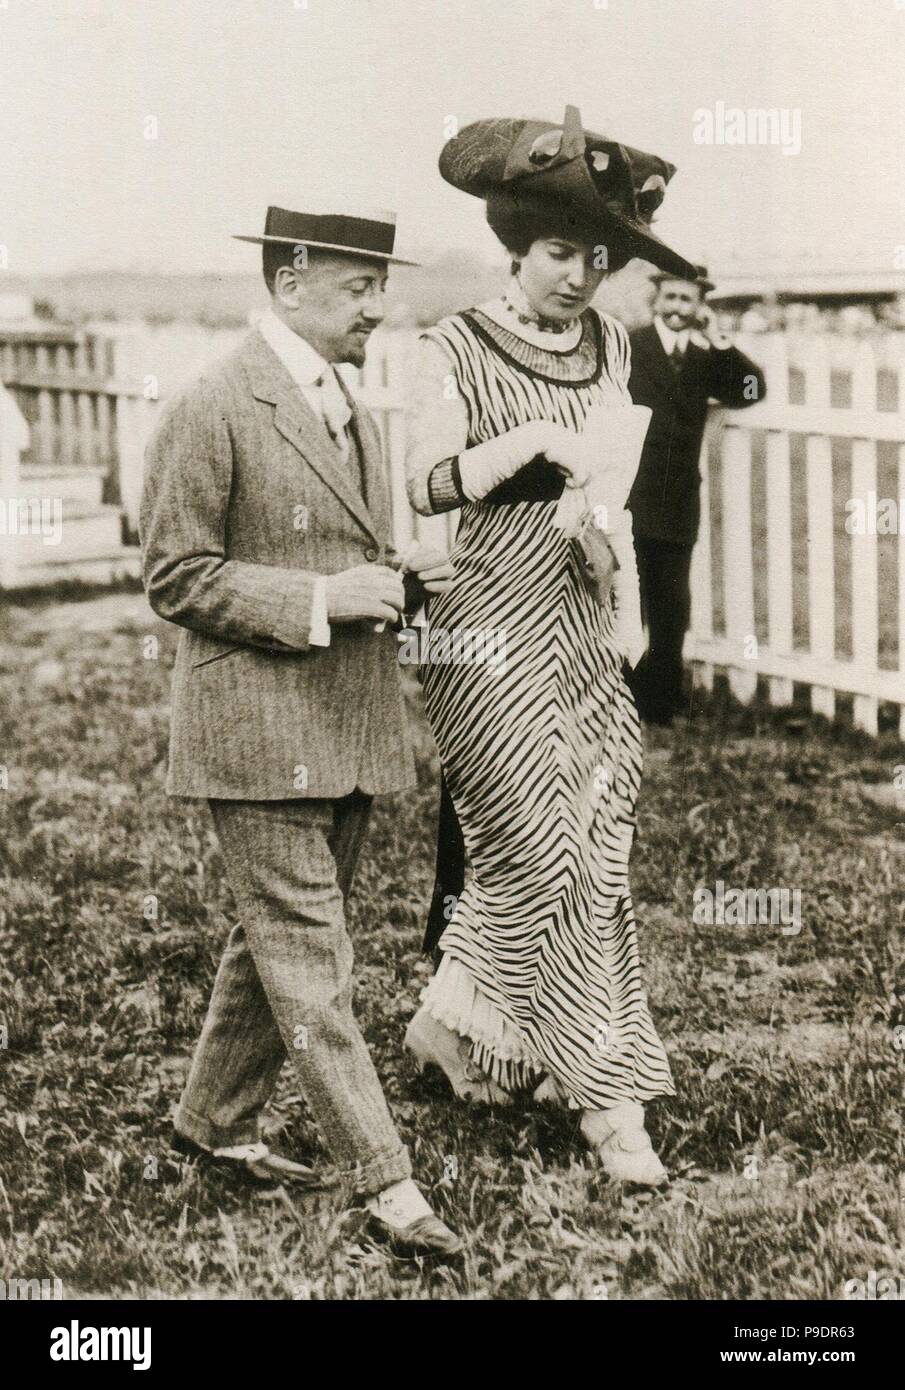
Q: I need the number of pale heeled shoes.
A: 2